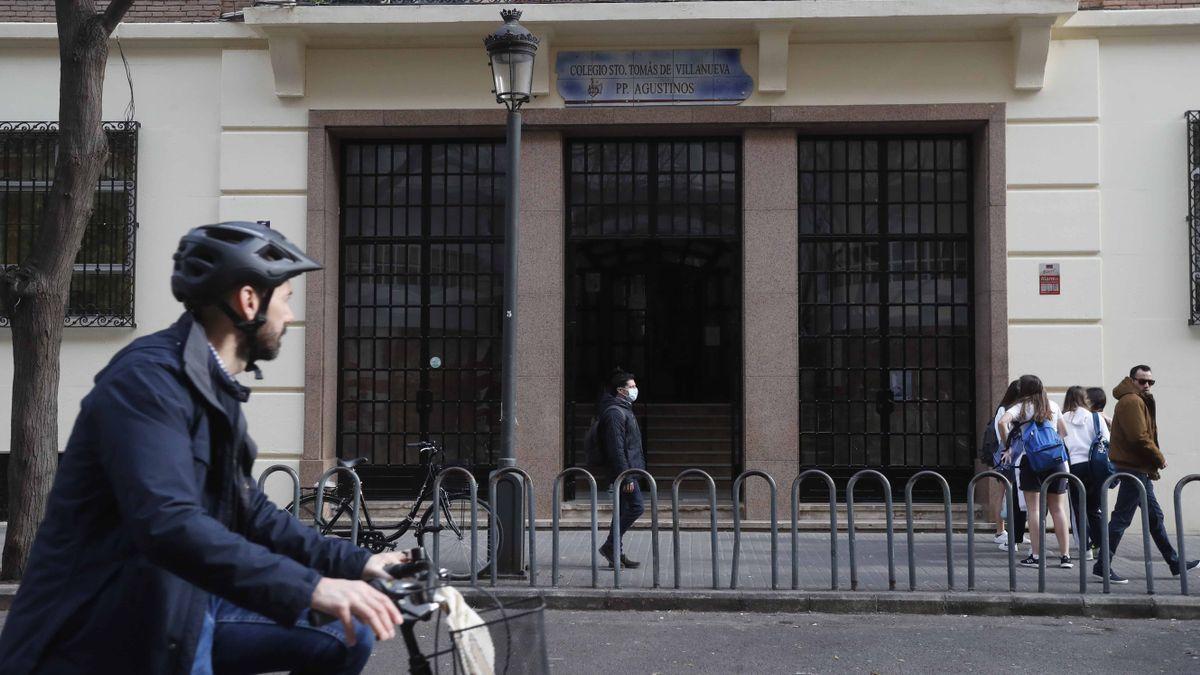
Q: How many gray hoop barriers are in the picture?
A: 15